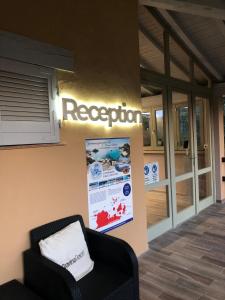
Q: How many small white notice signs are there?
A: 2